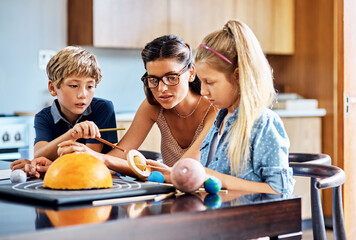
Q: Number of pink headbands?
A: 1